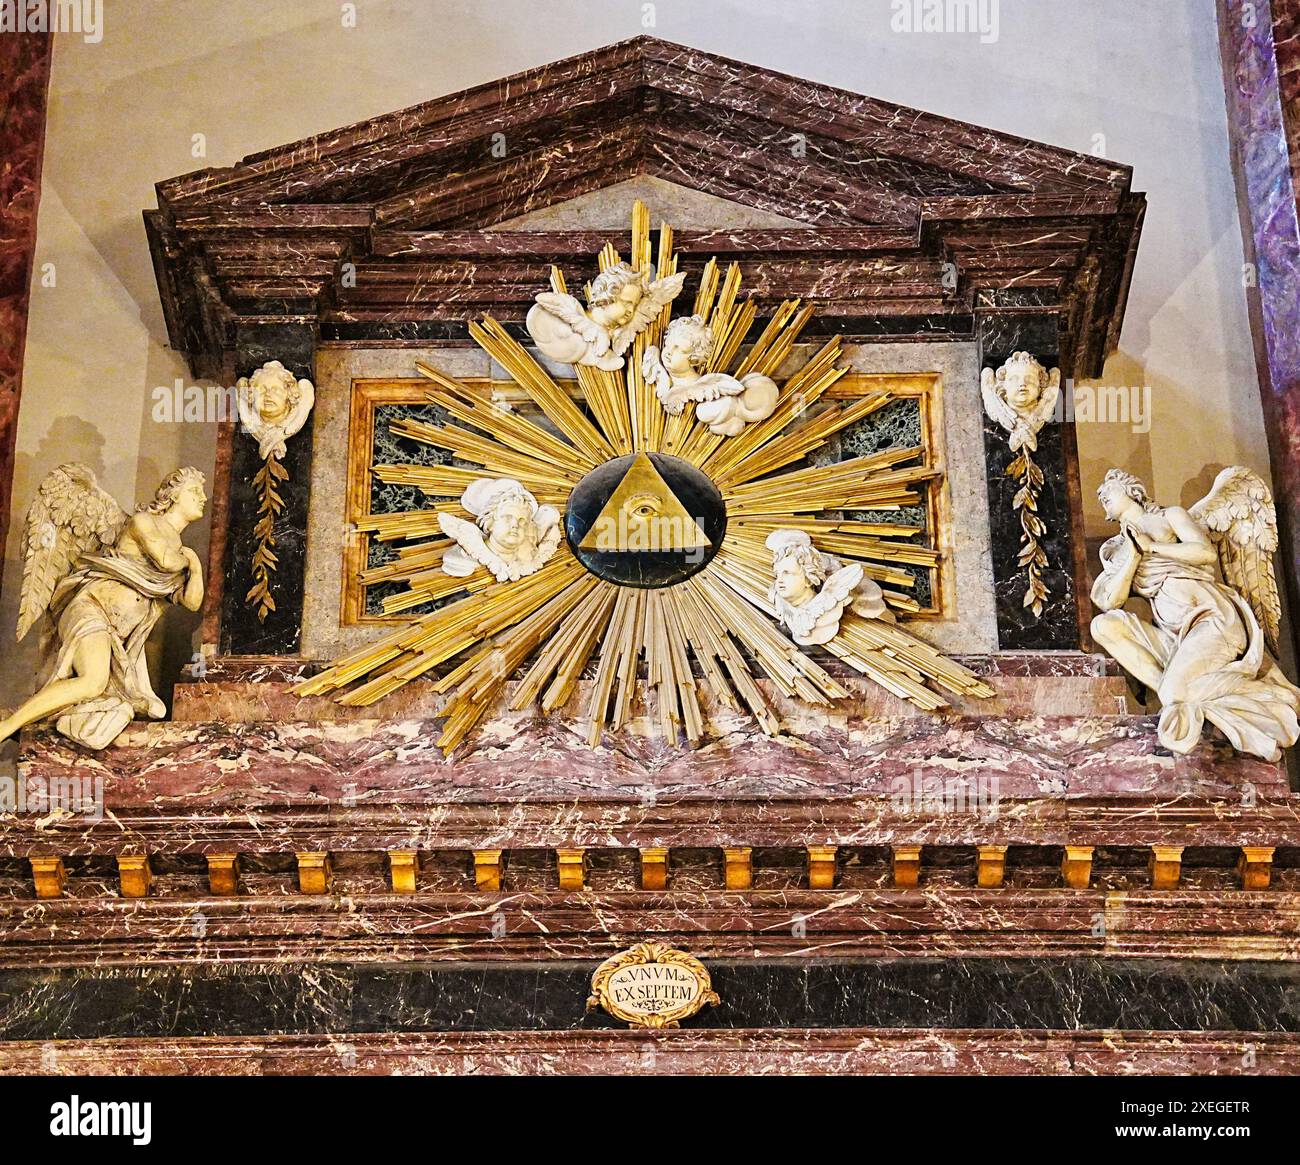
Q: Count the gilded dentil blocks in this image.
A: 15